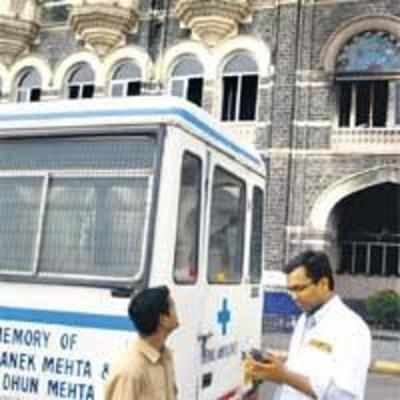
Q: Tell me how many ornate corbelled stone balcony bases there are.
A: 3